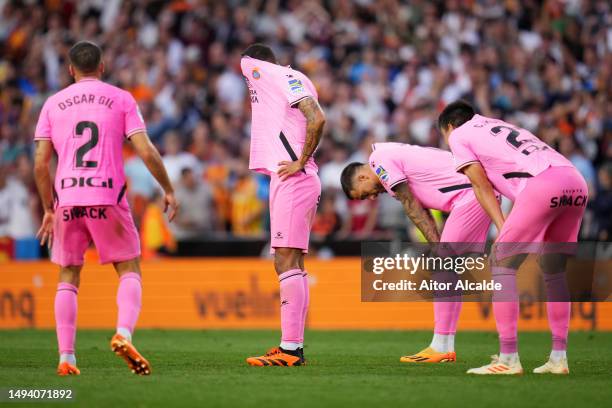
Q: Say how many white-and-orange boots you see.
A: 2